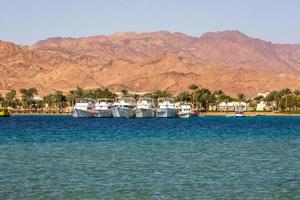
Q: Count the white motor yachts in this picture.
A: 6